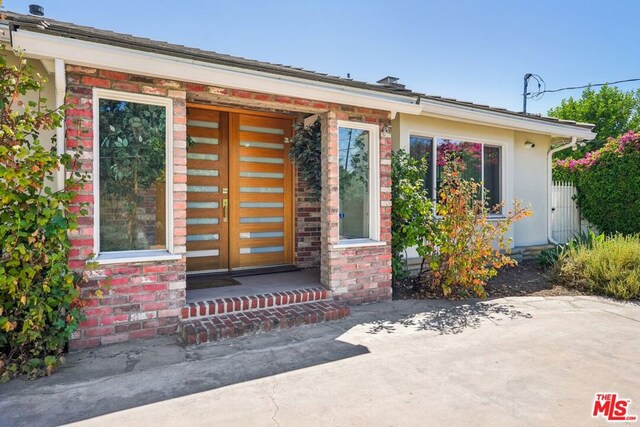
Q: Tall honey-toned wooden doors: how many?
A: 2